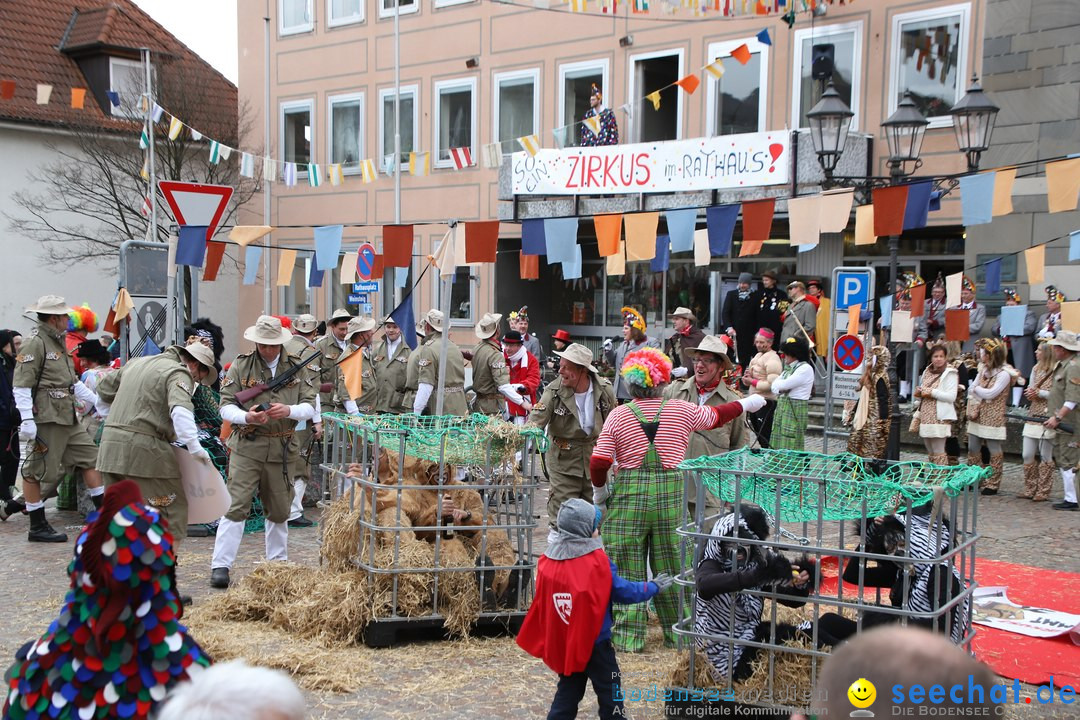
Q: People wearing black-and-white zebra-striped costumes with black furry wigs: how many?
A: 2